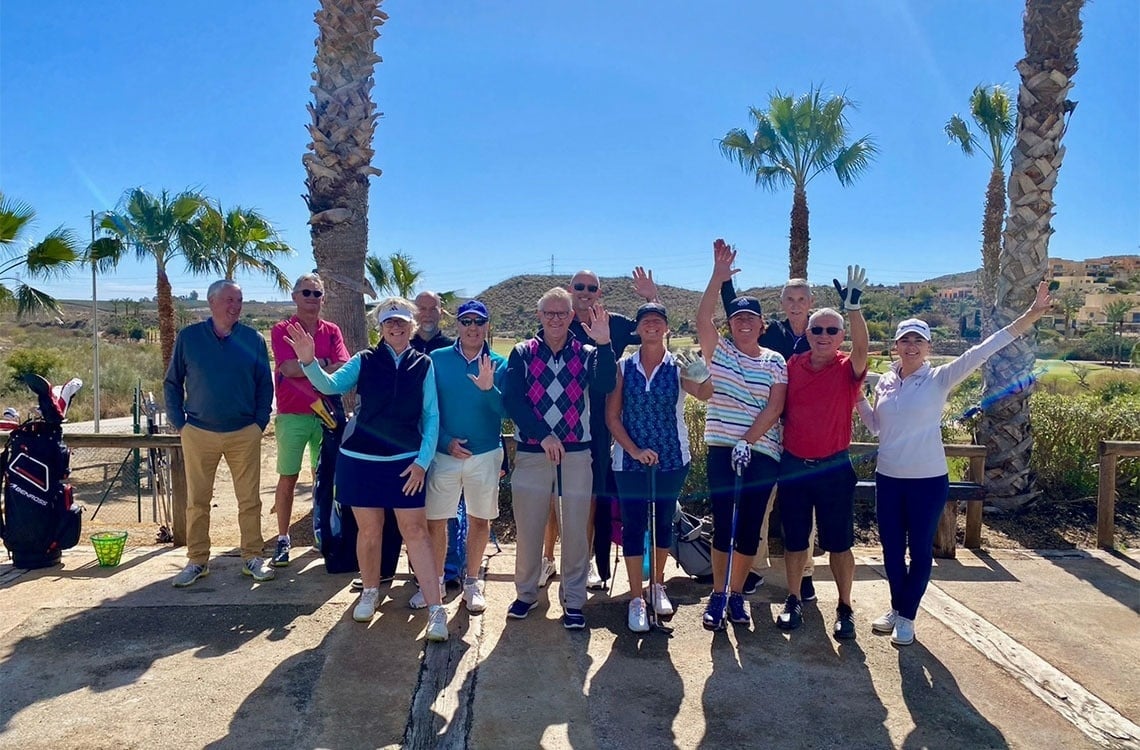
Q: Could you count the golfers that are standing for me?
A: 12